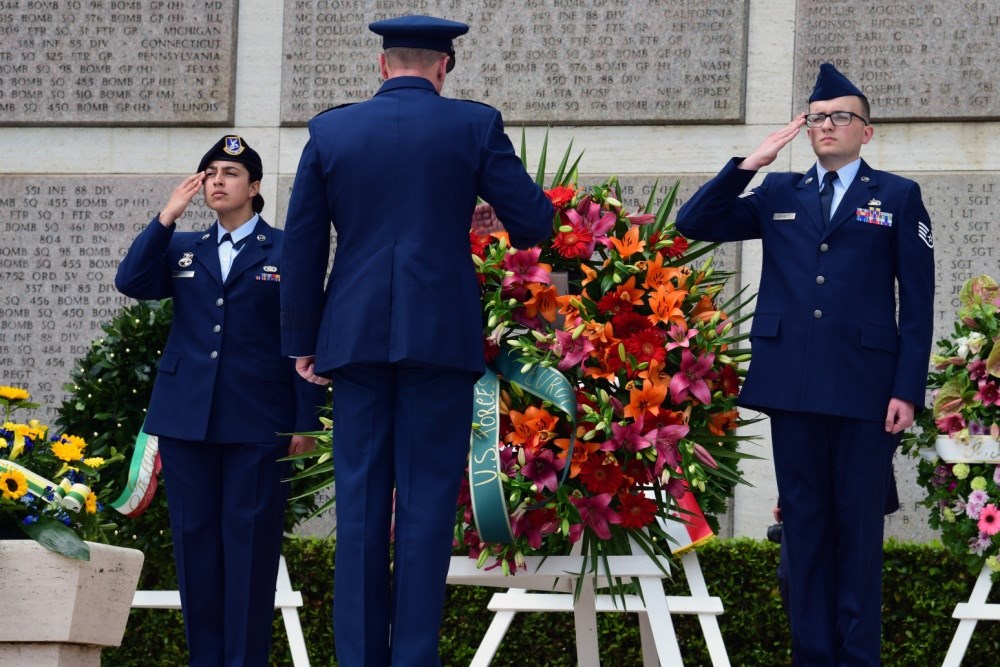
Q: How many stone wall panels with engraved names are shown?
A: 6